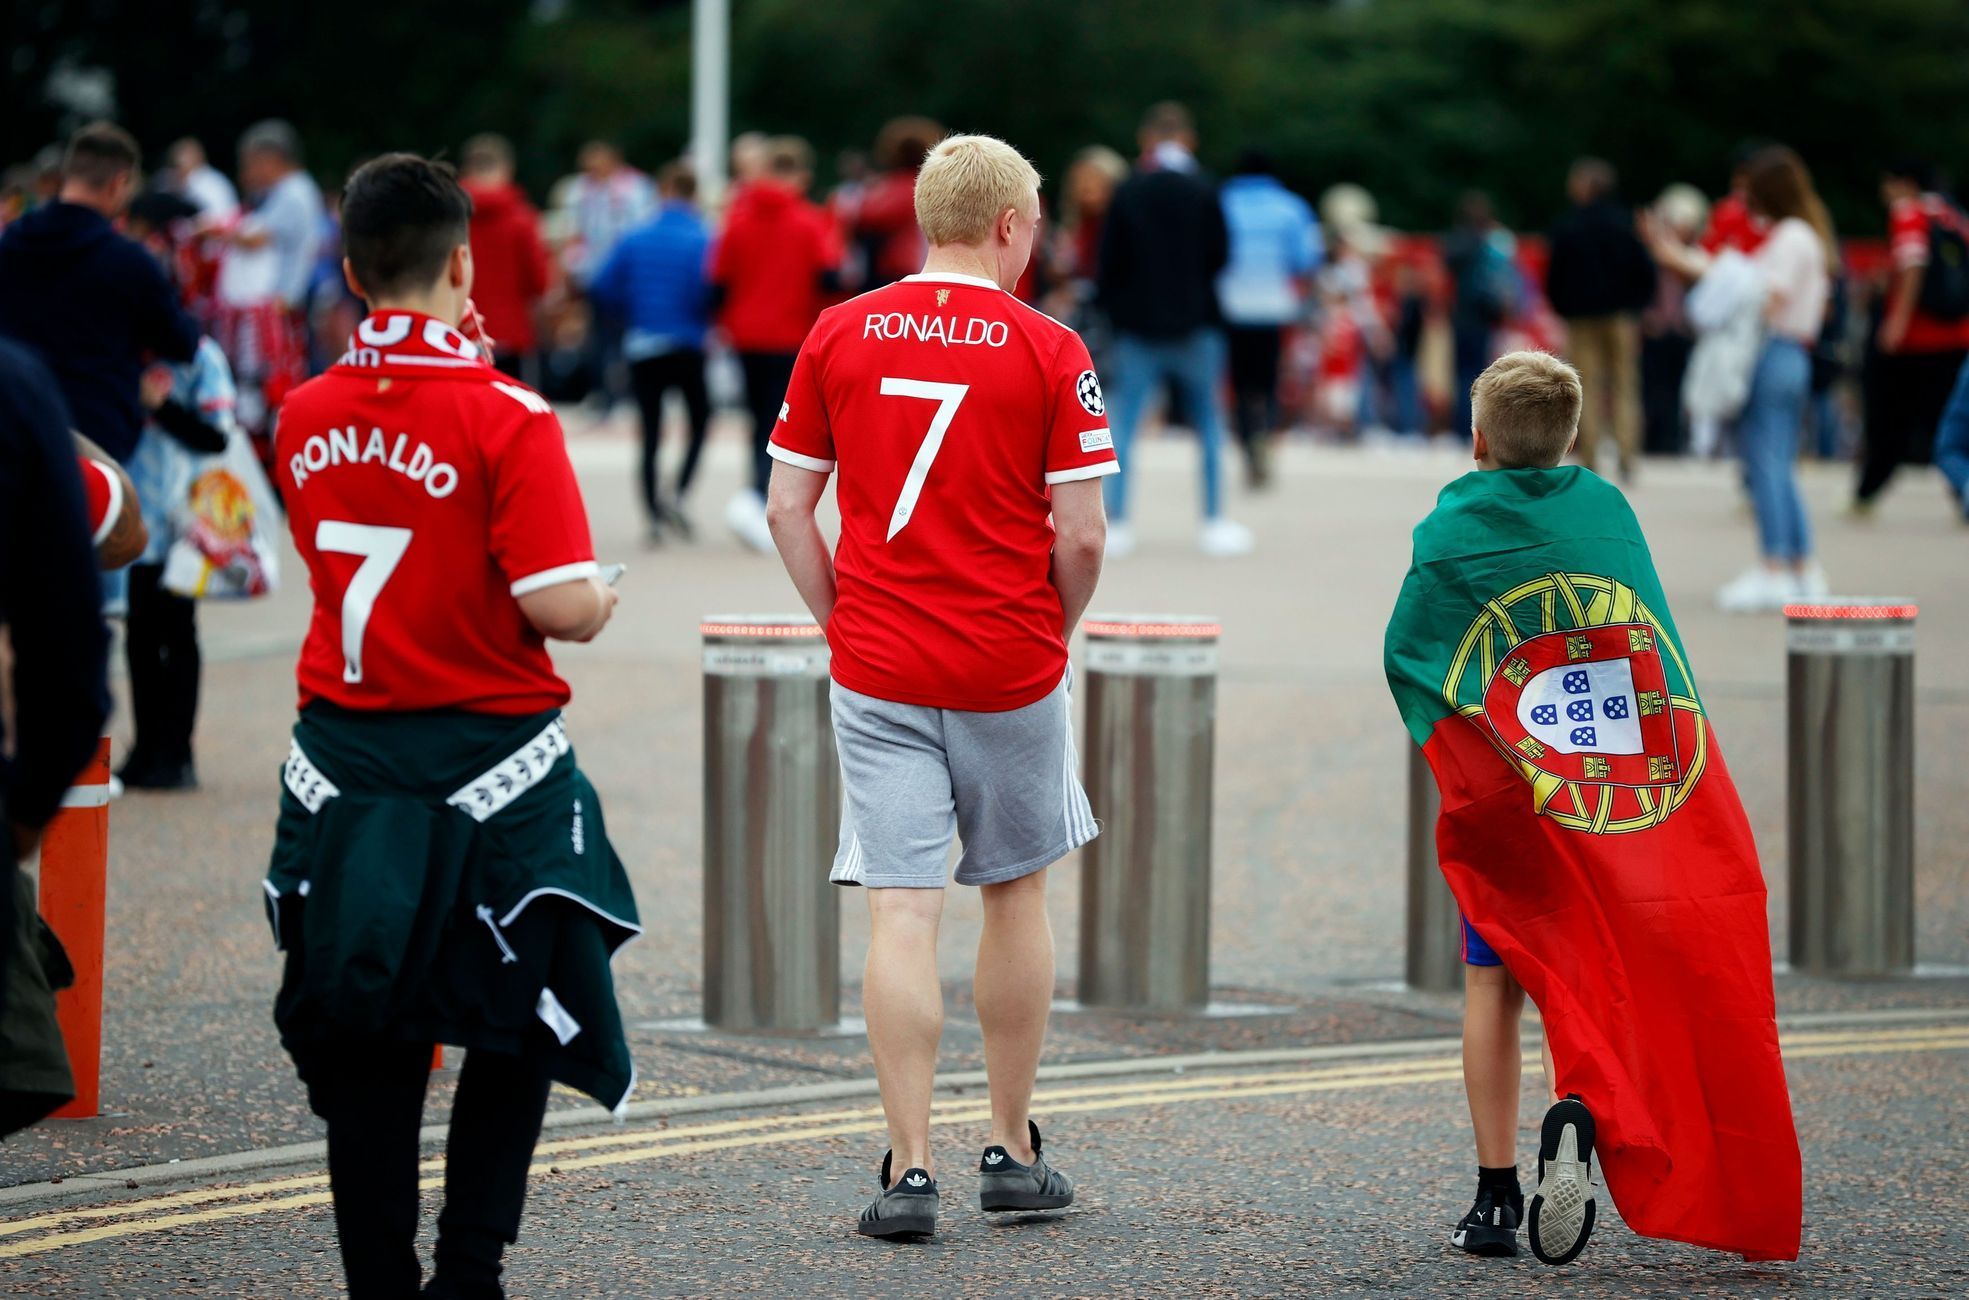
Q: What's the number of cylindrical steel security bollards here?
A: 4